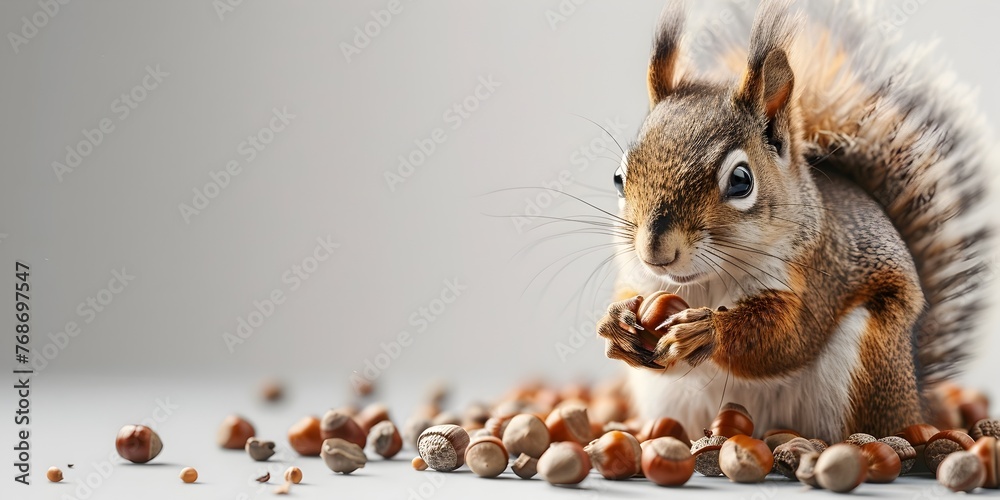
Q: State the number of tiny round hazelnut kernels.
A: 4